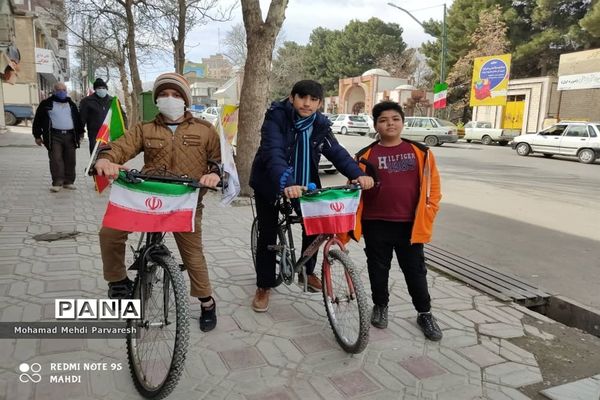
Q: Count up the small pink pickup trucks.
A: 0